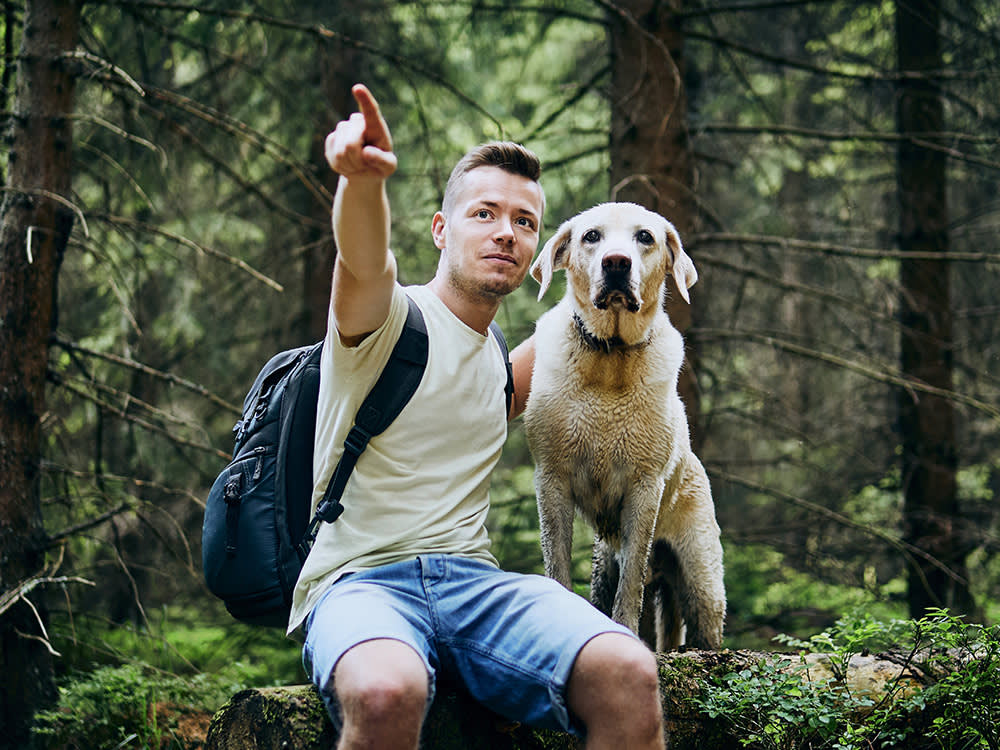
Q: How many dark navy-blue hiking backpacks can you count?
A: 1